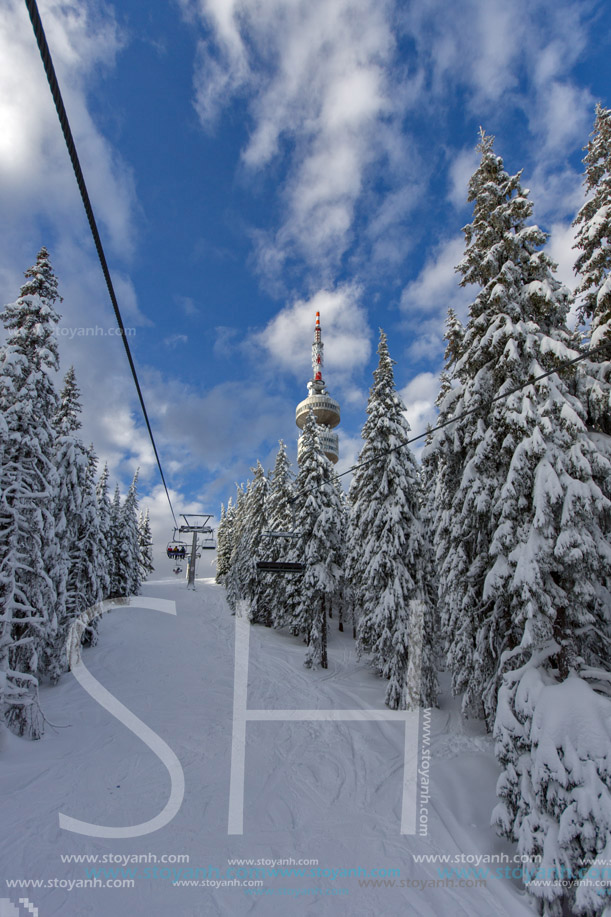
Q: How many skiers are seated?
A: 3